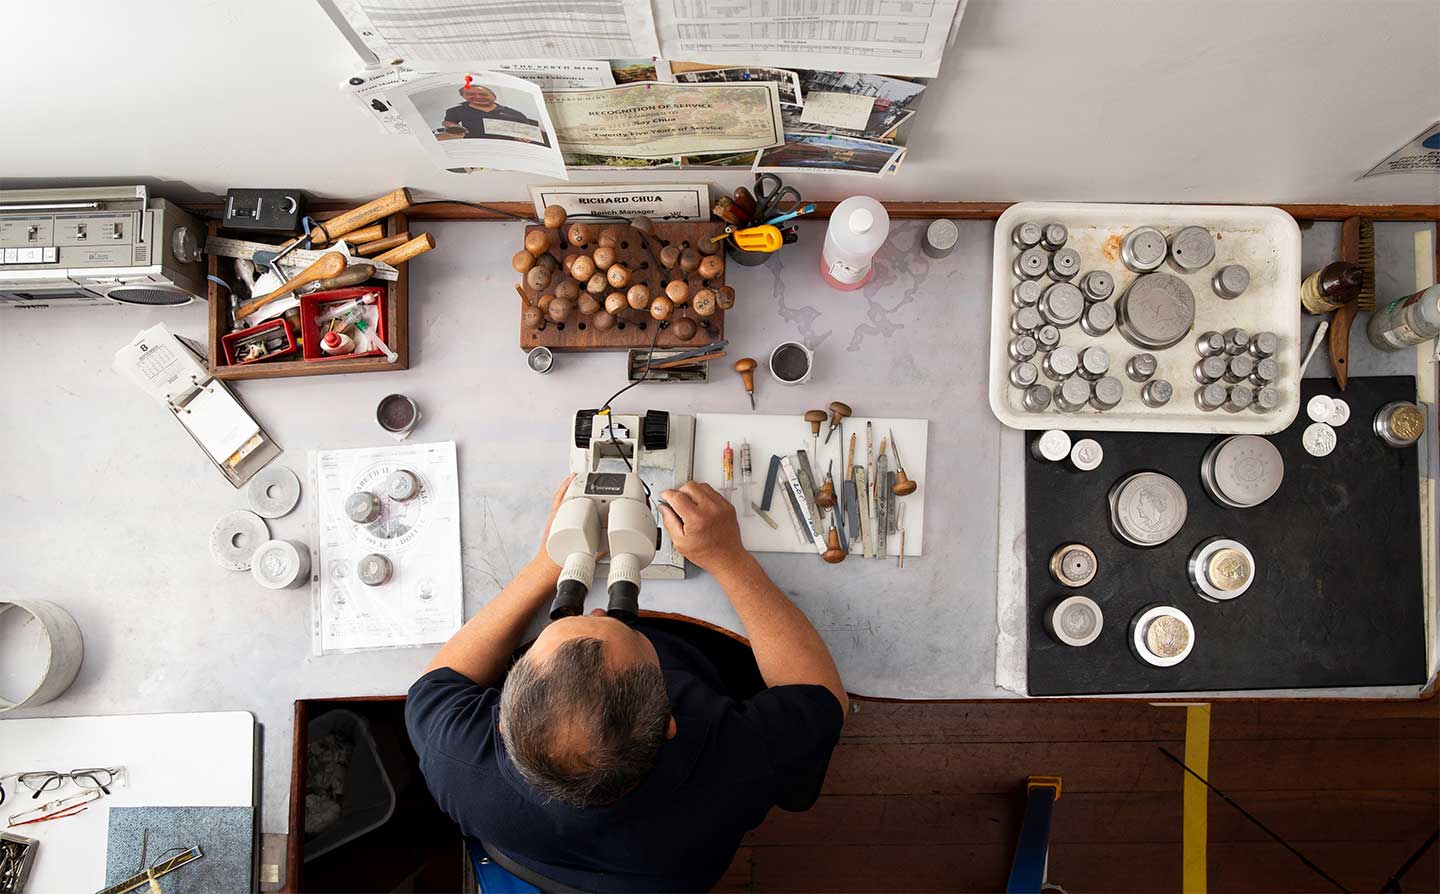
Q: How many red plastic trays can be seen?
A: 2